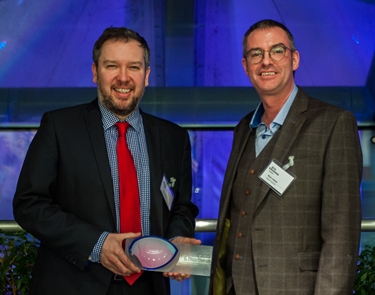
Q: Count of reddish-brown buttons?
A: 5